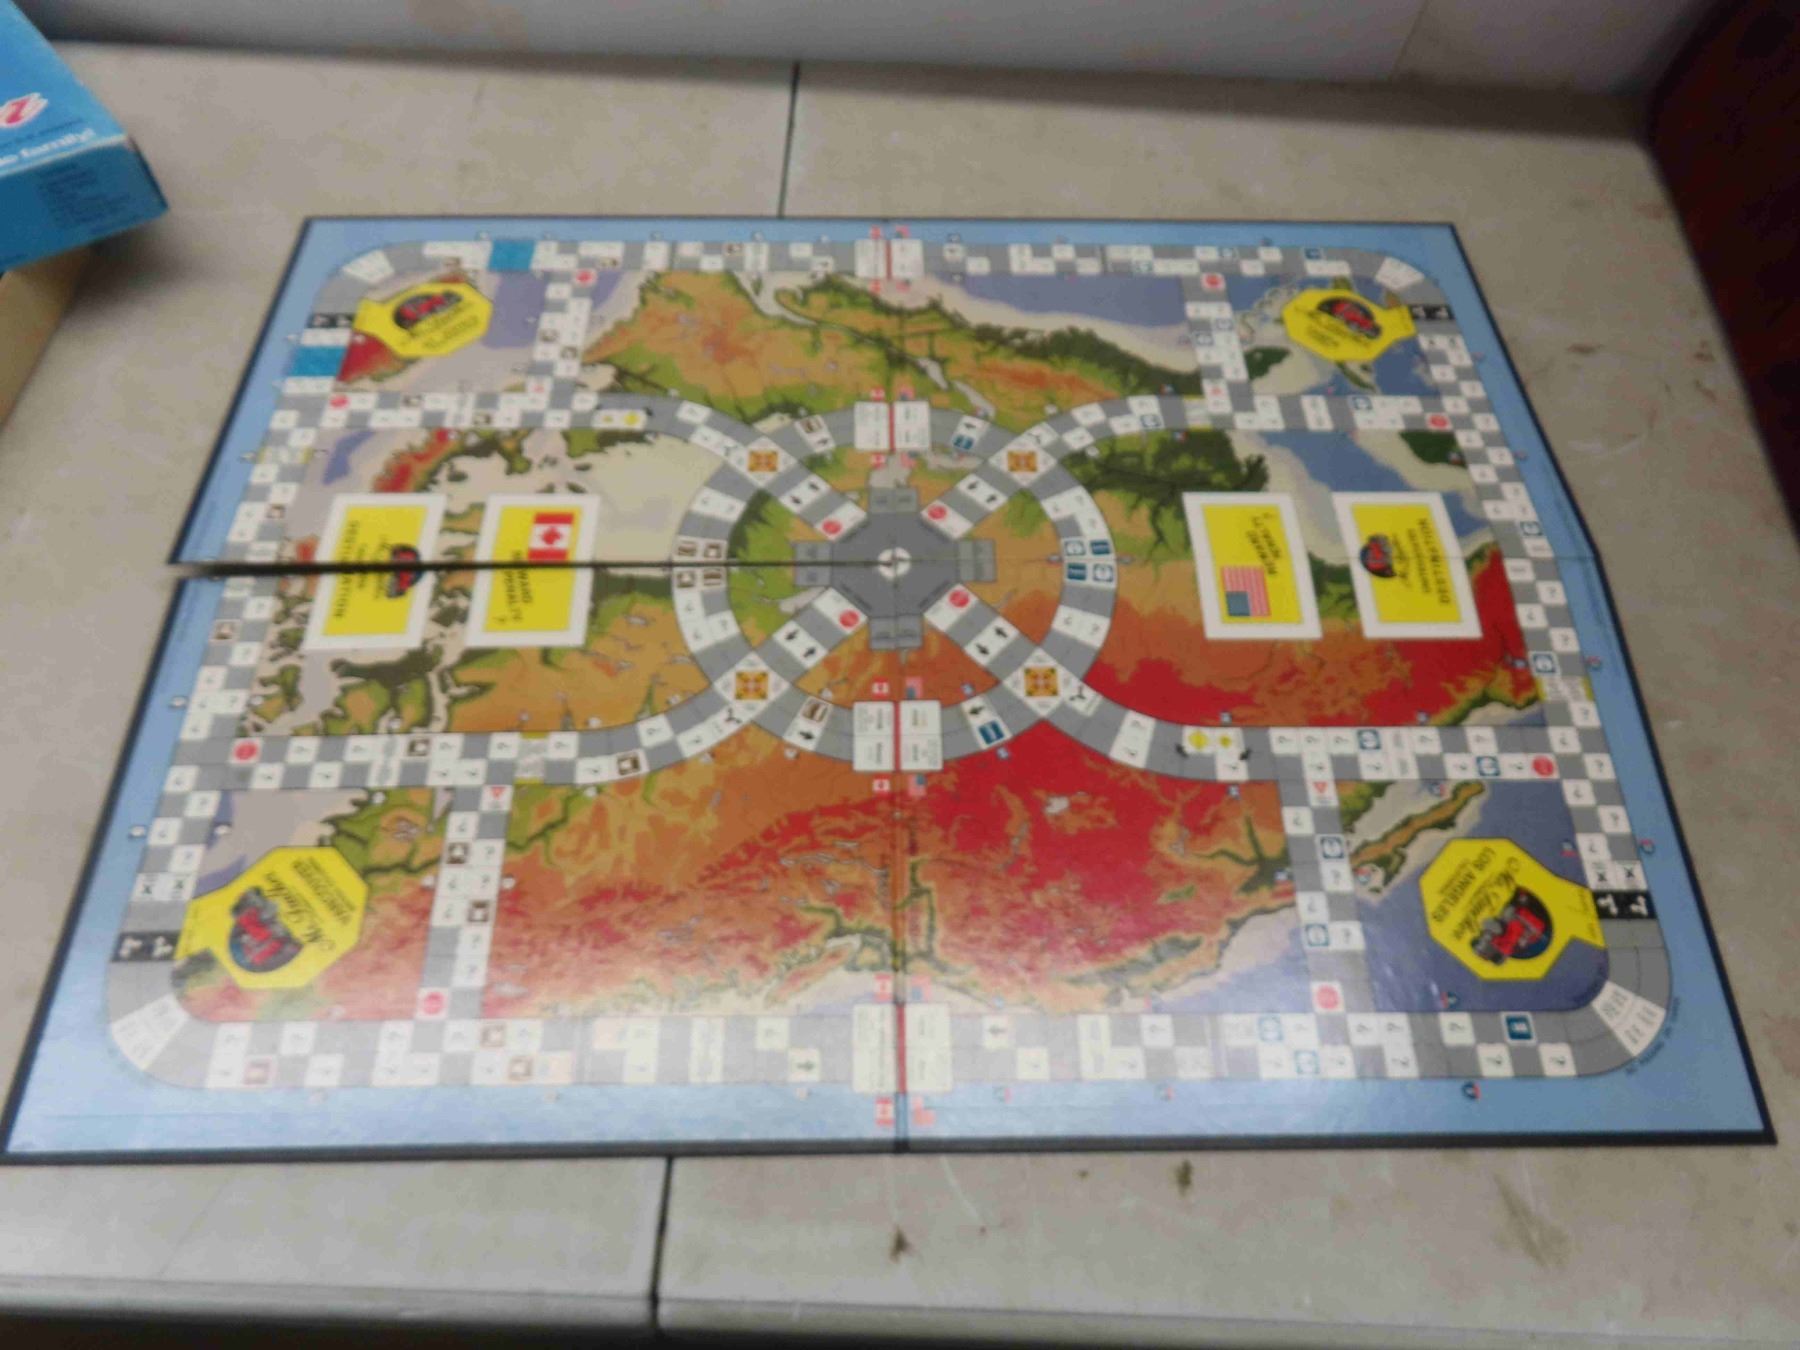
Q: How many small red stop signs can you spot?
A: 12